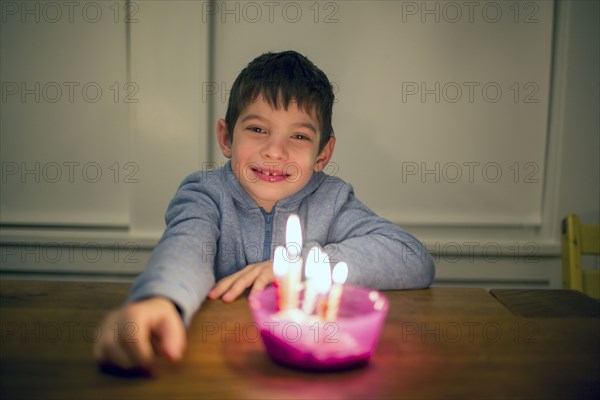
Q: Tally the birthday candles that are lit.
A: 5